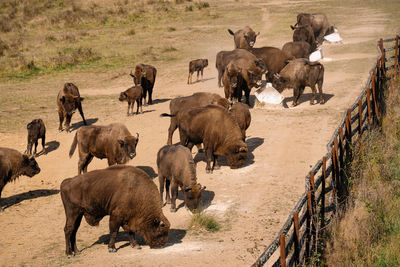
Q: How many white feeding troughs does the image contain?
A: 3